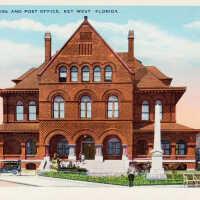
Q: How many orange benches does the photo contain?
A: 0